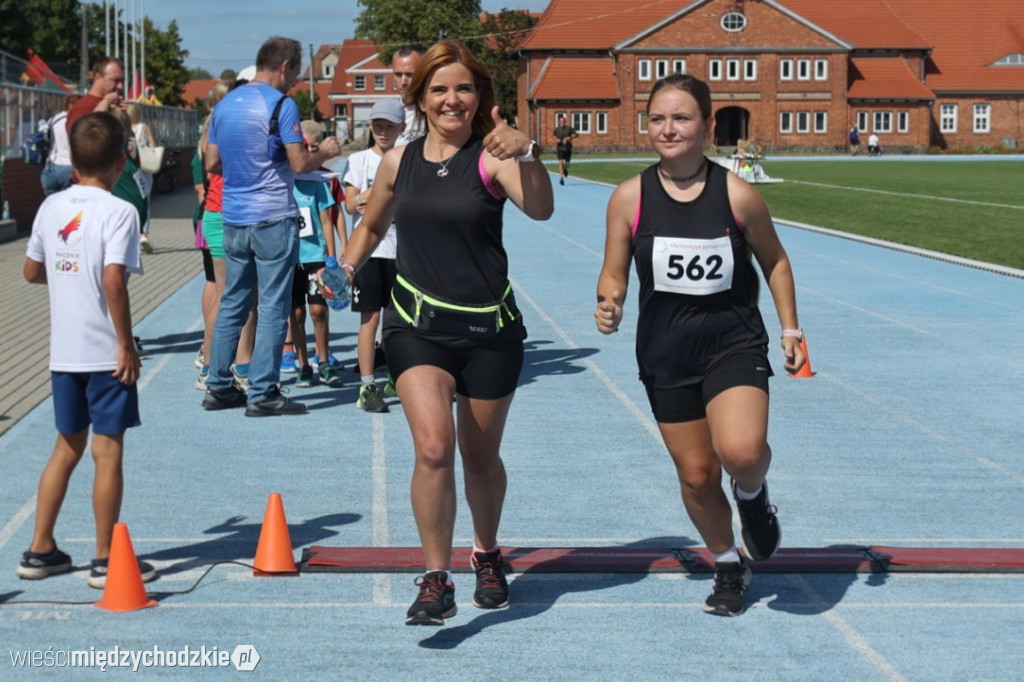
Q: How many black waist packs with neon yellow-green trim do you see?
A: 1